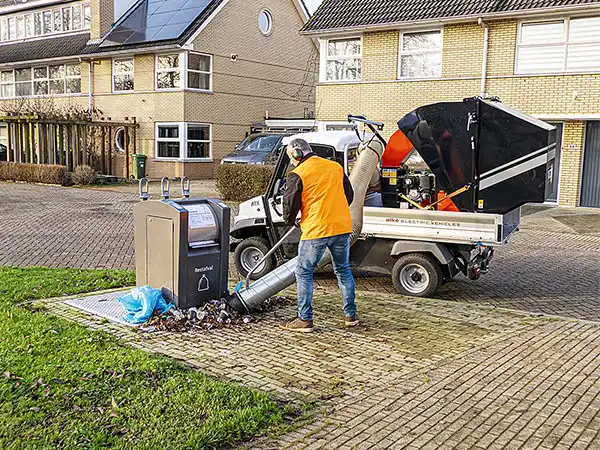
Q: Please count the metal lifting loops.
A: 3